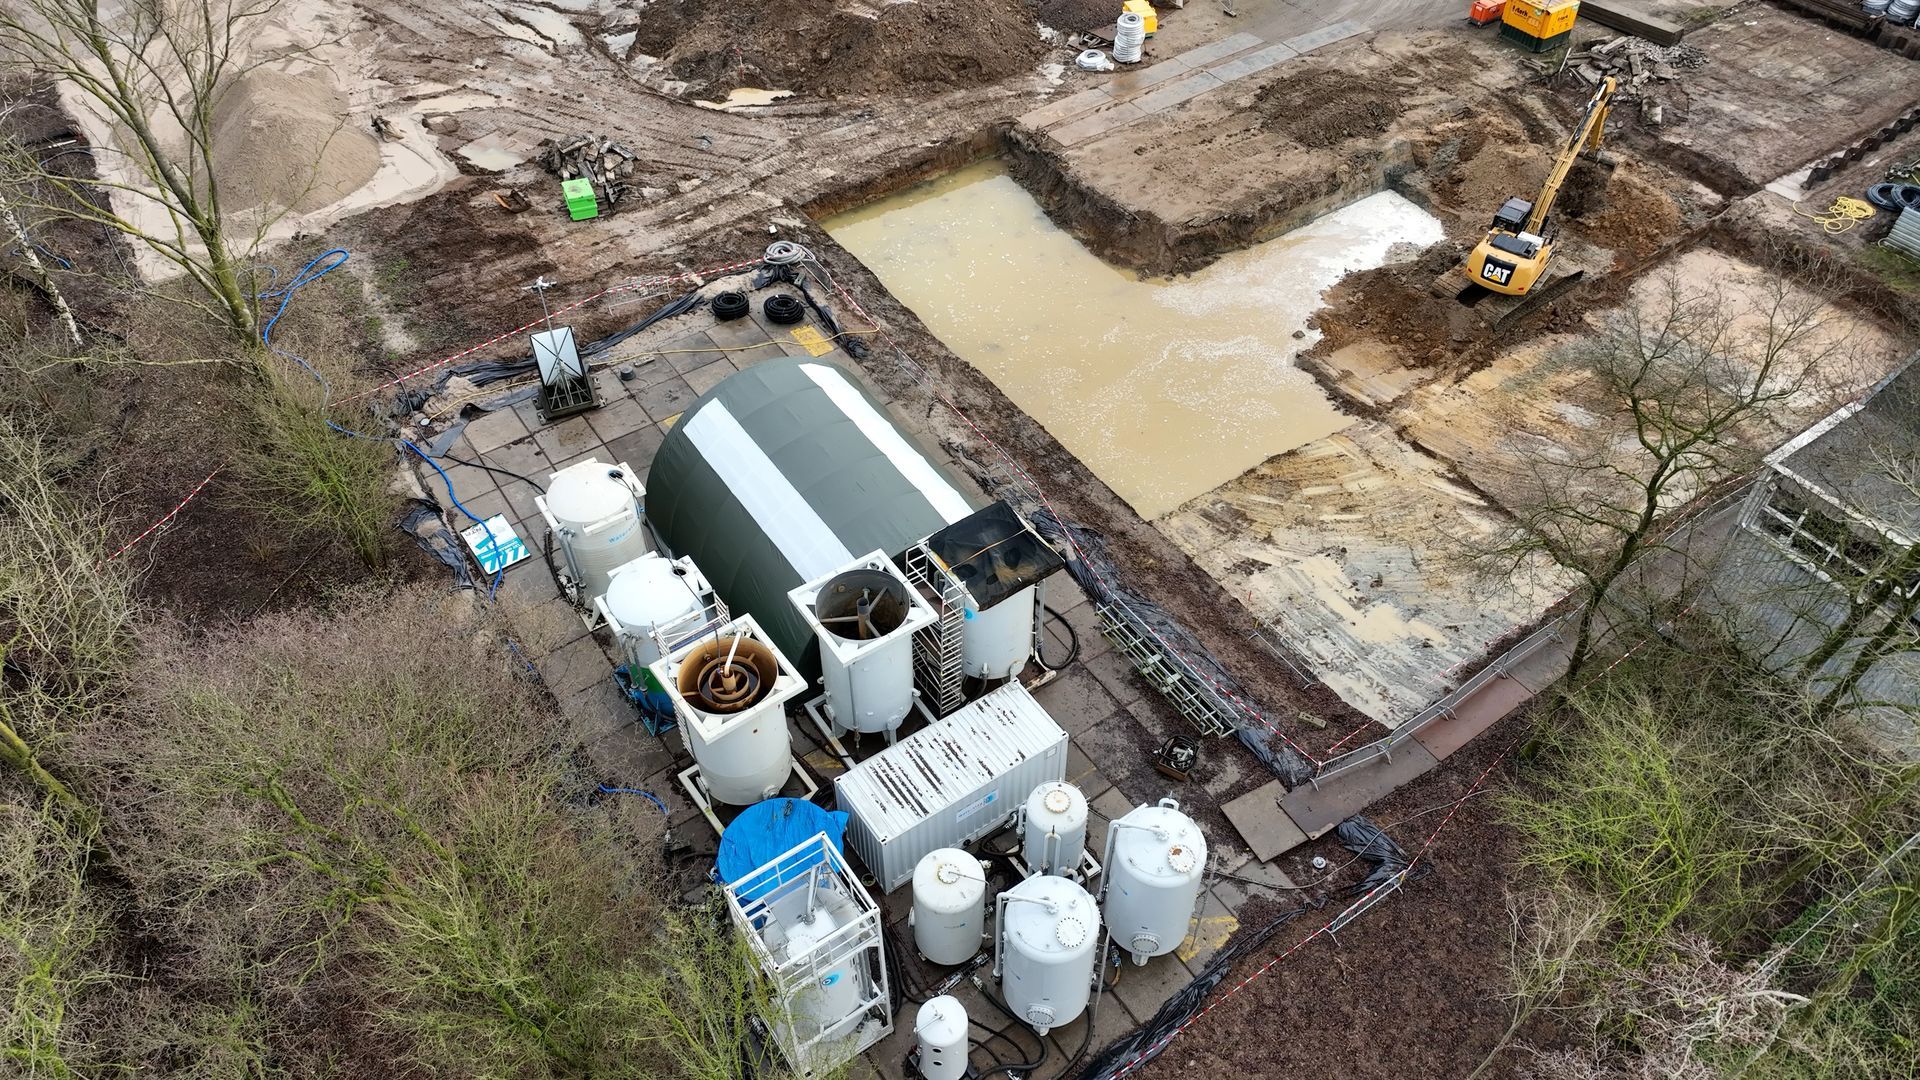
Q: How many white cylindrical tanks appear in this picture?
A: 11